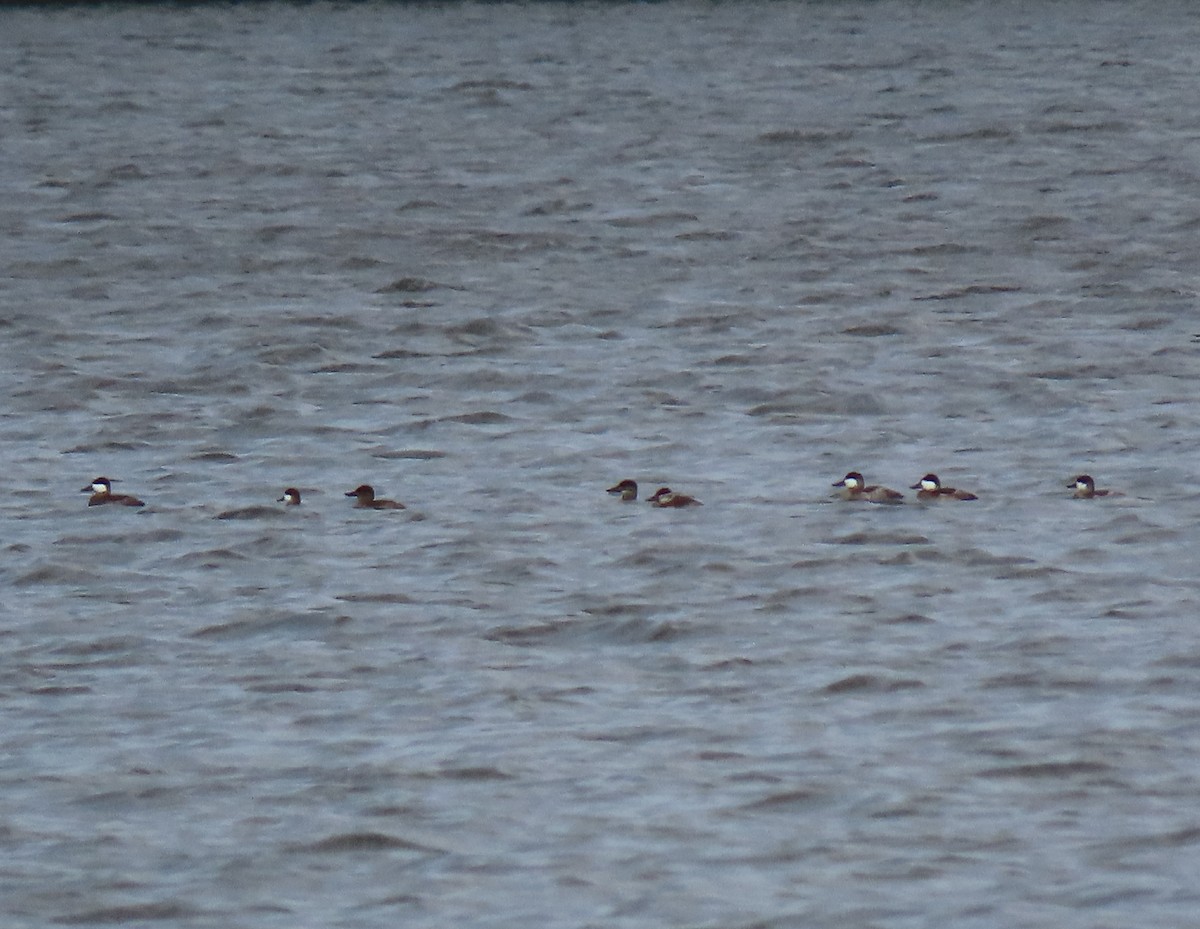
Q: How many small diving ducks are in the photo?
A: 8